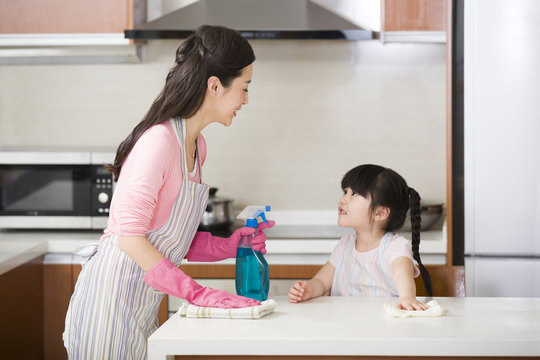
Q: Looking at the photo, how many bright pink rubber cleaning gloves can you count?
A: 2